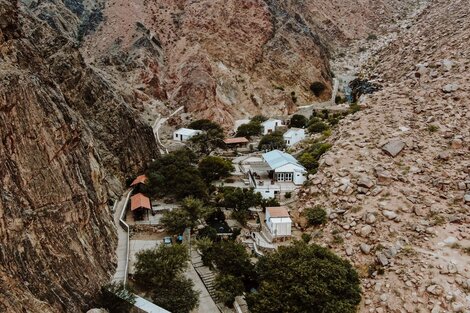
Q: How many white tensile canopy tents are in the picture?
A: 0